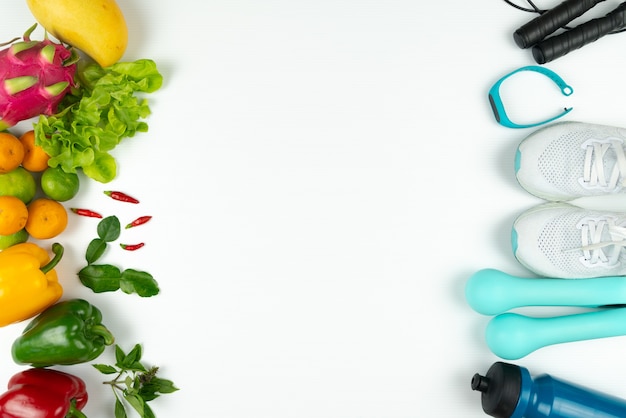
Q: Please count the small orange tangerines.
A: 4